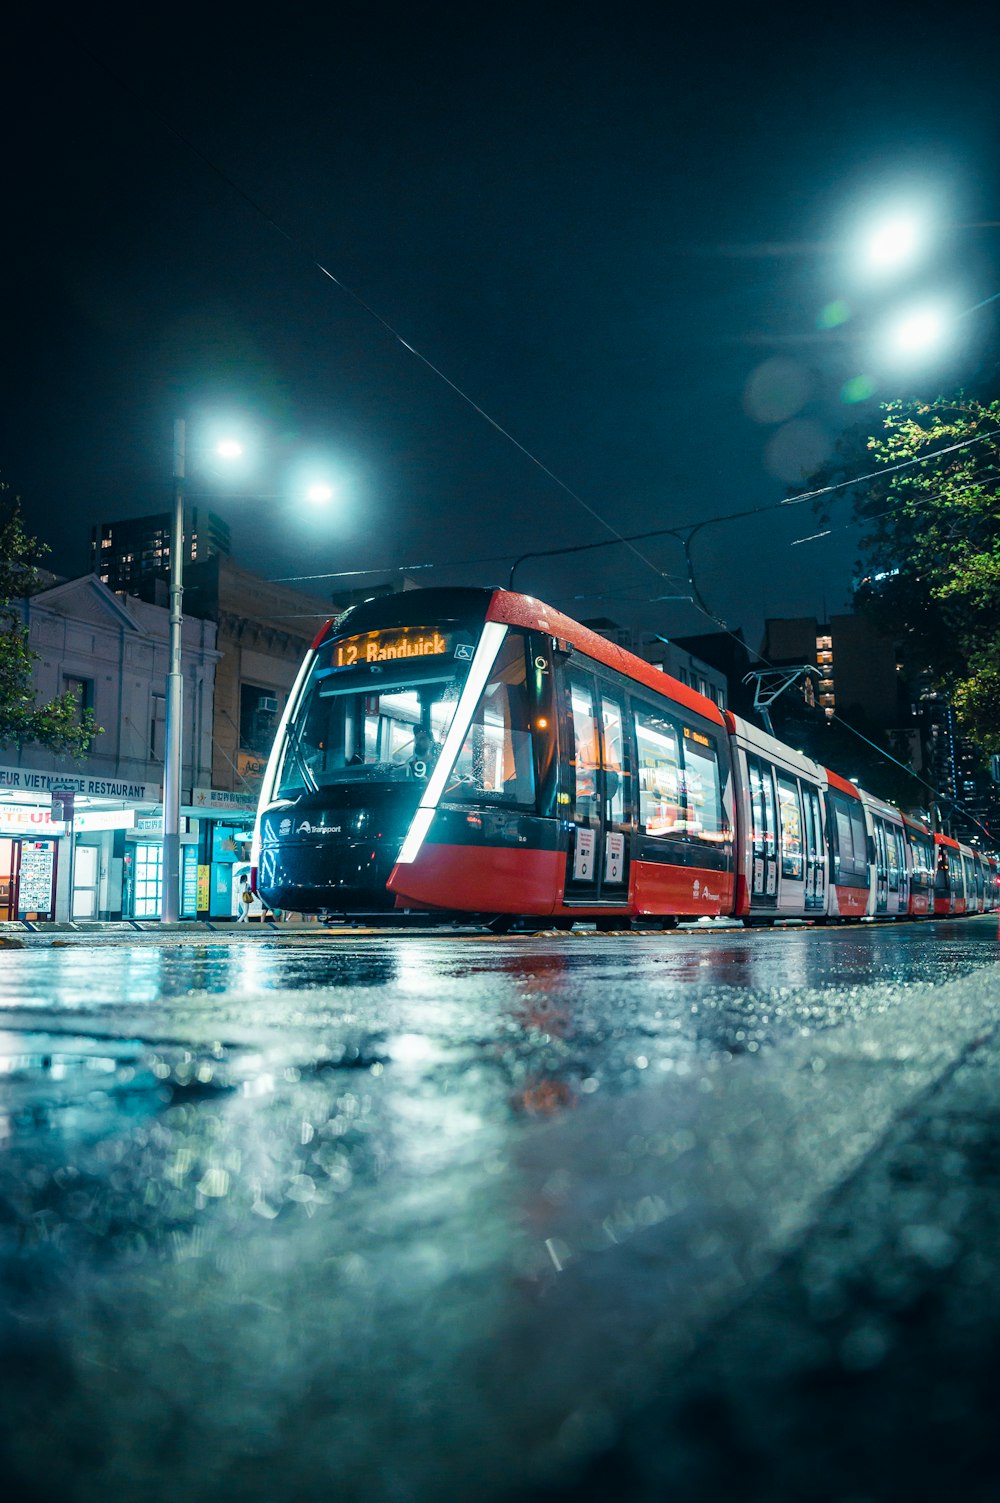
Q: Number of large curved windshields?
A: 1